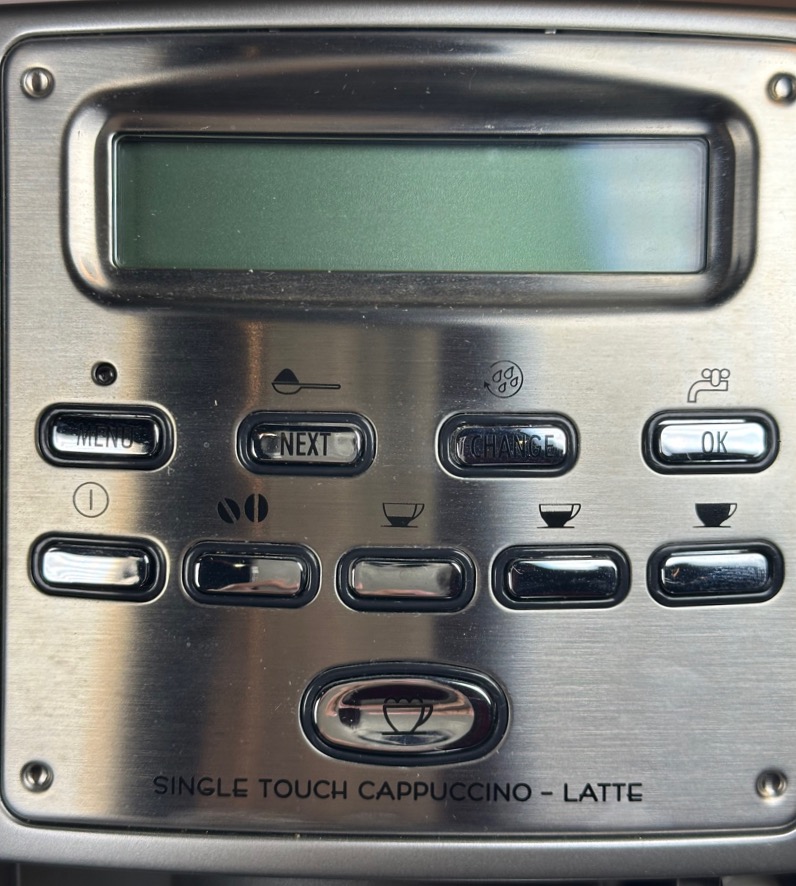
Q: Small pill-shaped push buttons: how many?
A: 9